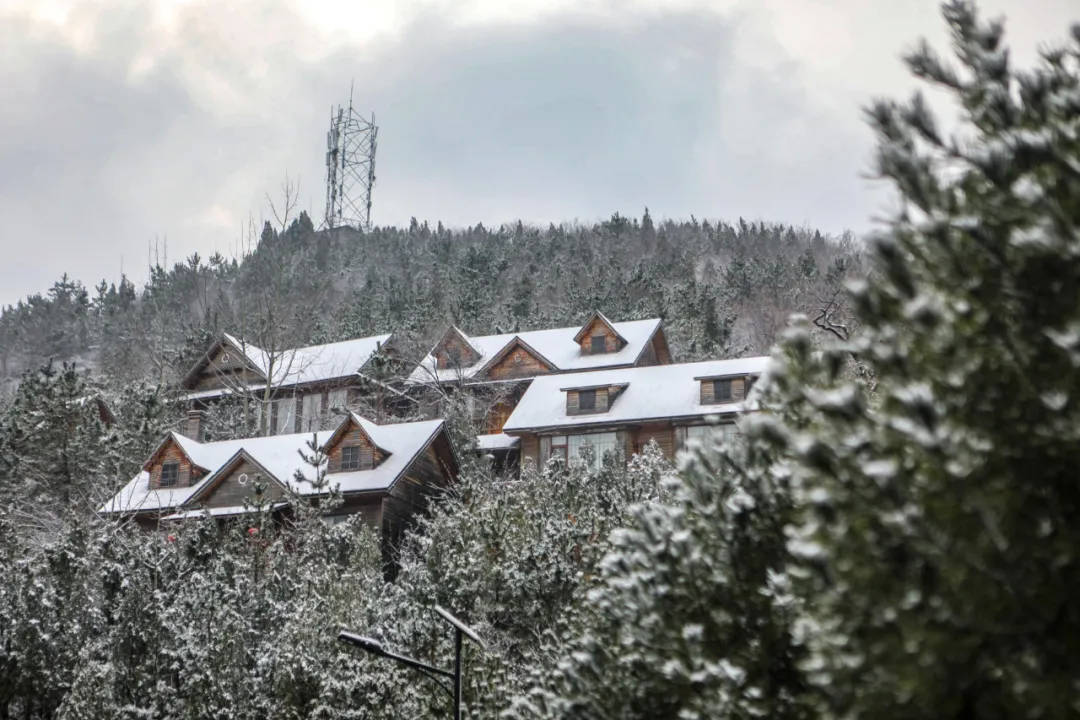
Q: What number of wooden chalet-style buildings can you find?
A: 4